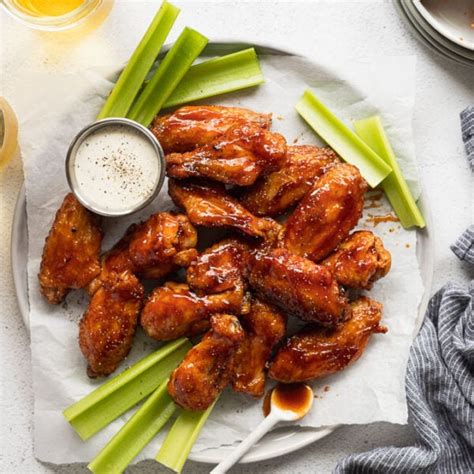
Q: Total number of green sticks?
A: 8